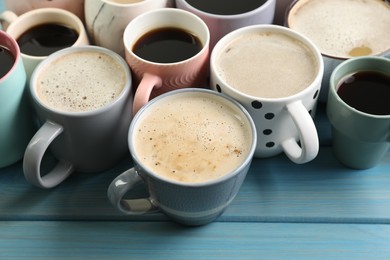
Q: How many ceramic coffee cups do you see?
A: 11